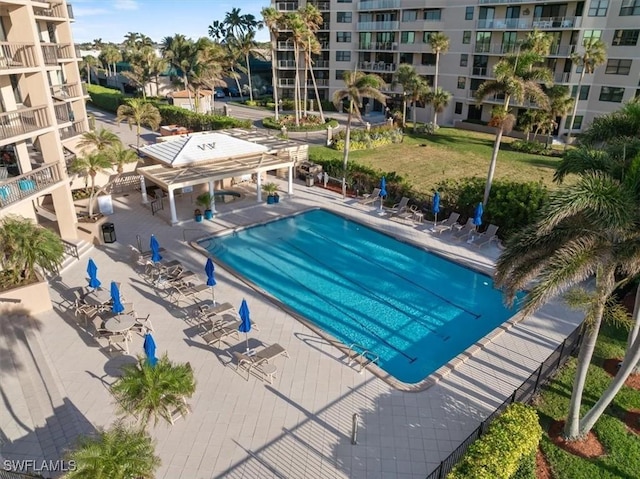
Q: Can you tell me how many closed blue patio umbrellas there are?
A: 9